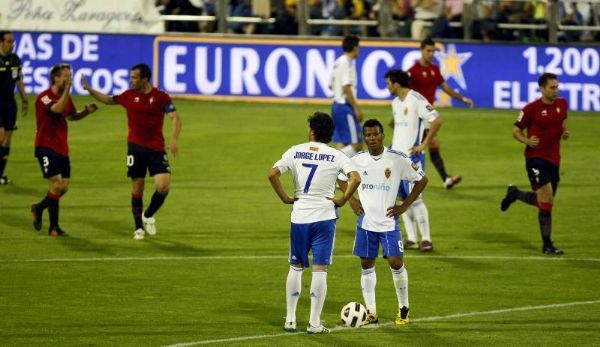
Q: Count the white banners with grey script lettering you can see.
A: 1